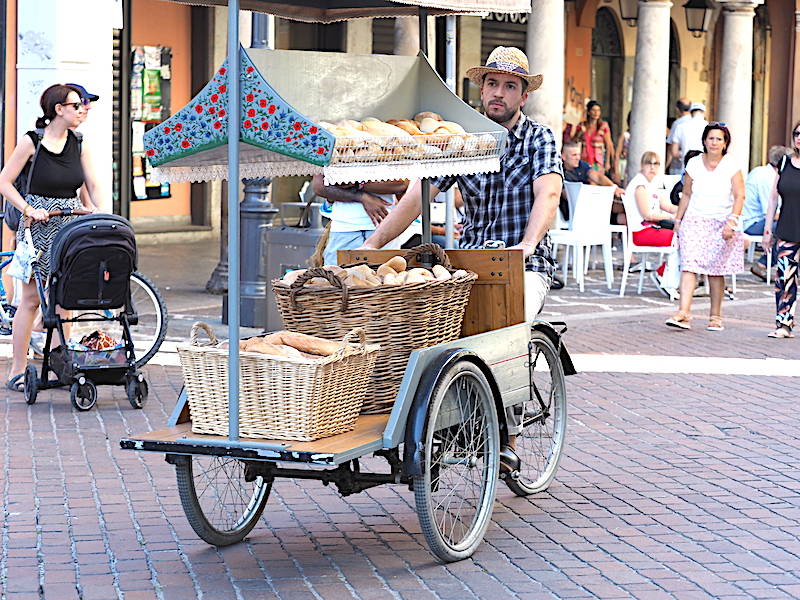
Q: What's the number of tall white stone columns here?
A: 3